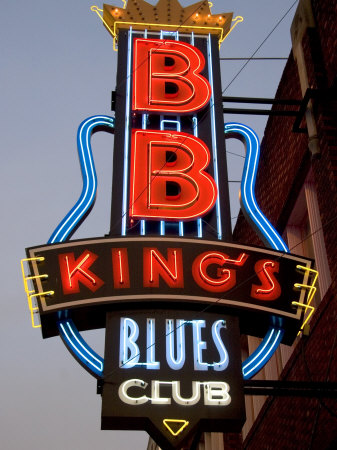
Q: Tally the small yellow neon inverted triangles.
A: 1